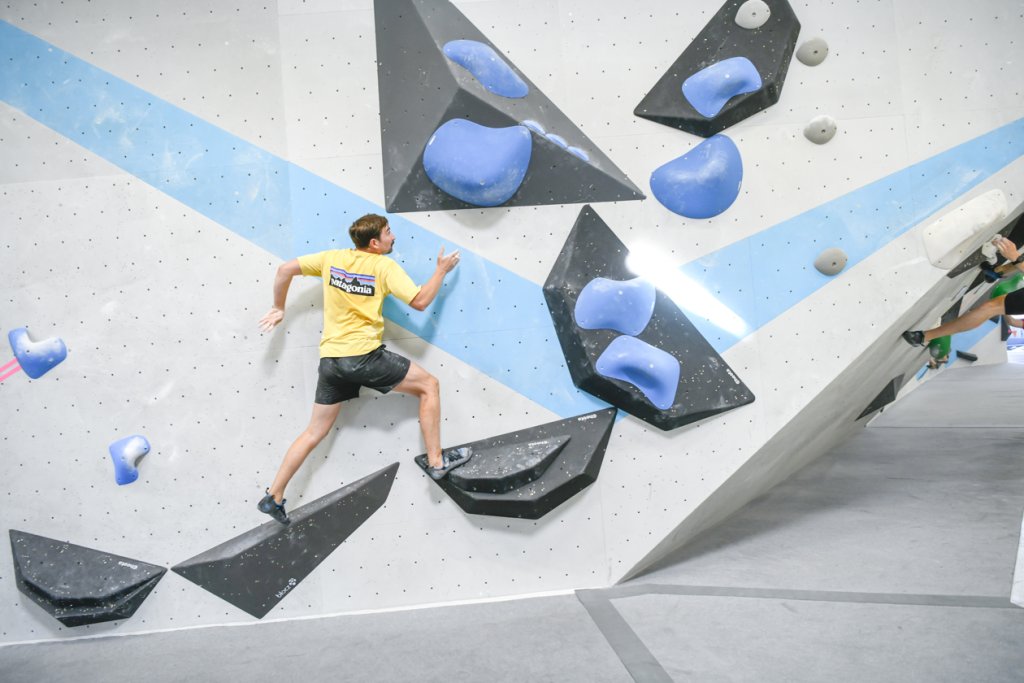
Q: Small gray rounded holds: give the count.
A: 4